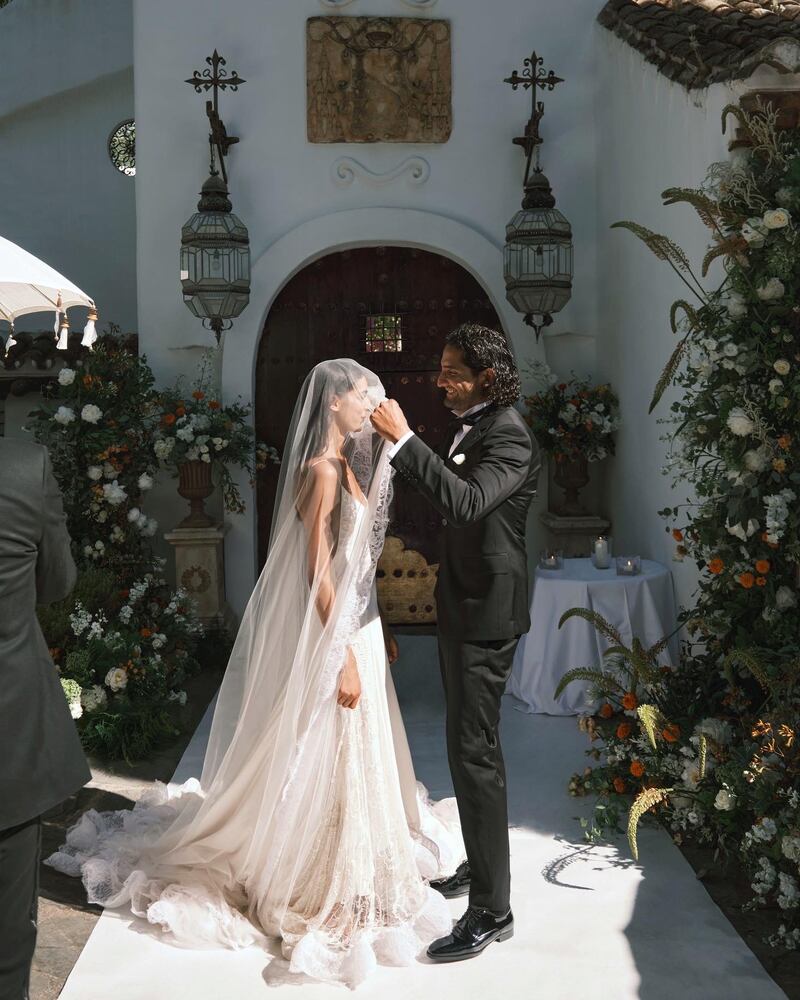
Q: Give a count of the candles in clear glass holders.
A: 3